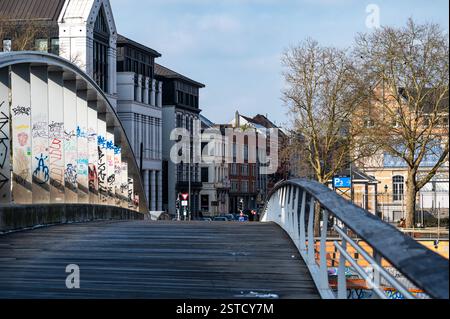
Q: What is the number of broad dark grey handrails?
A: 1